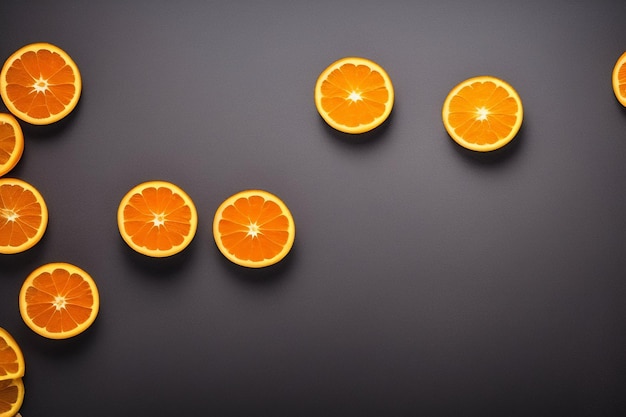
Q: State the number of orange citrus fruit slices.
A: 11